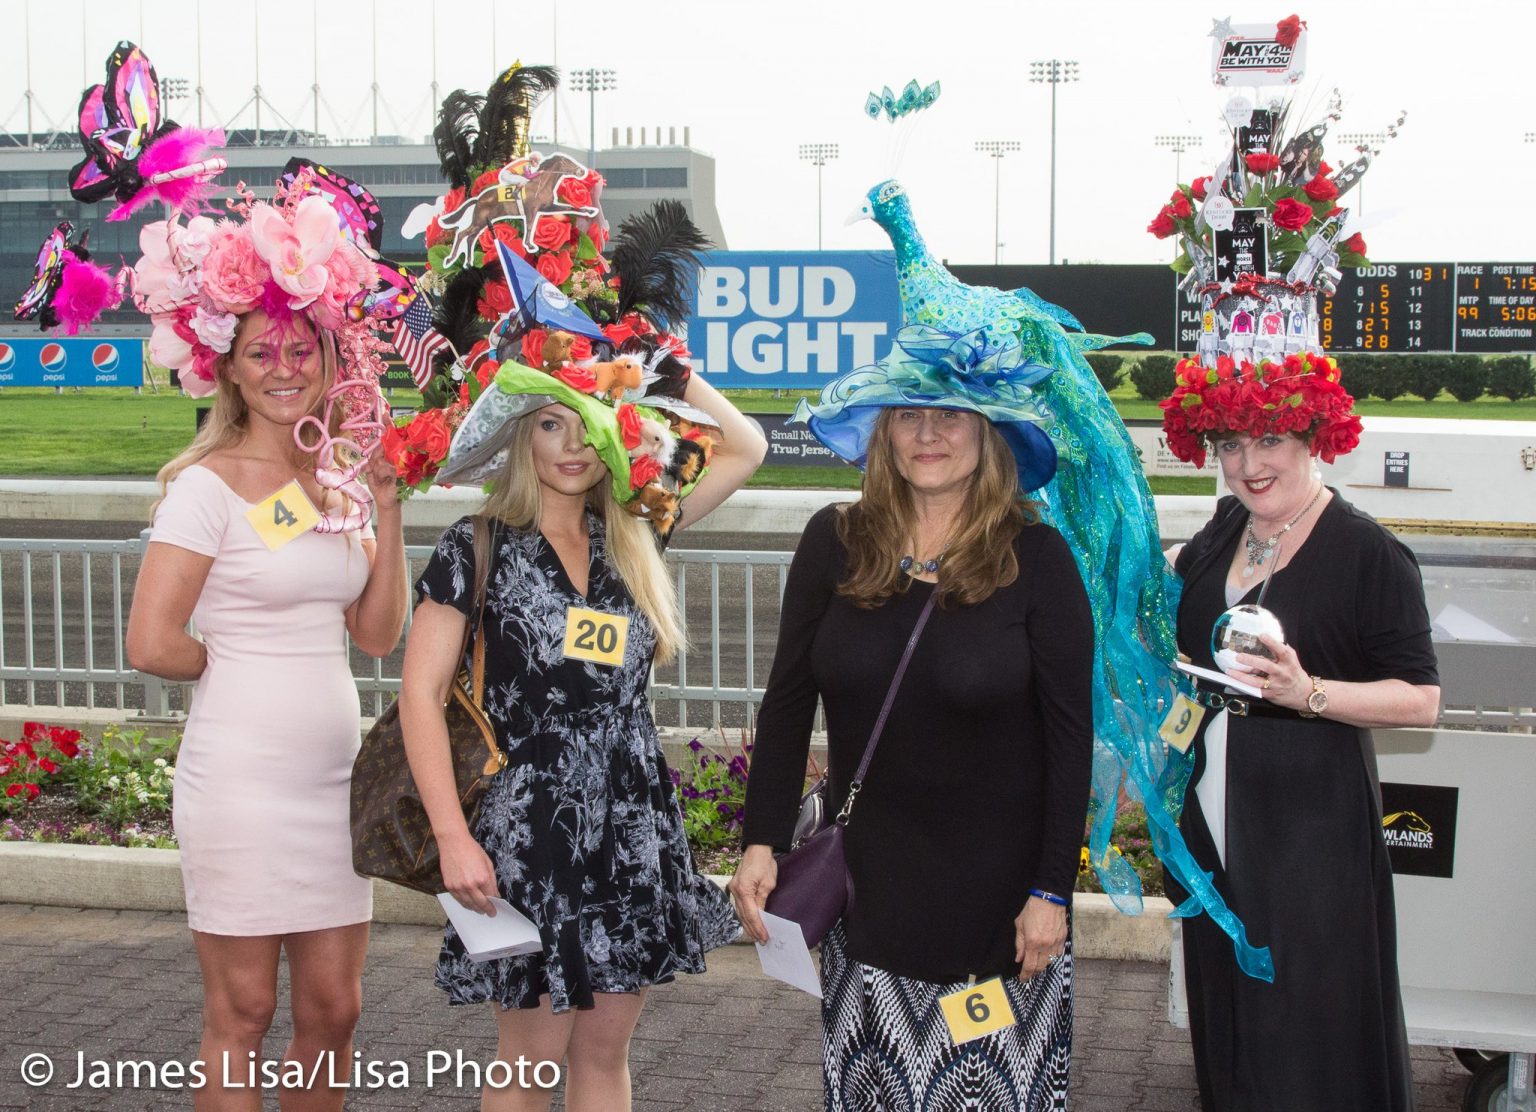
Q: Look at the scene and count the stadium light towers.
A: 7